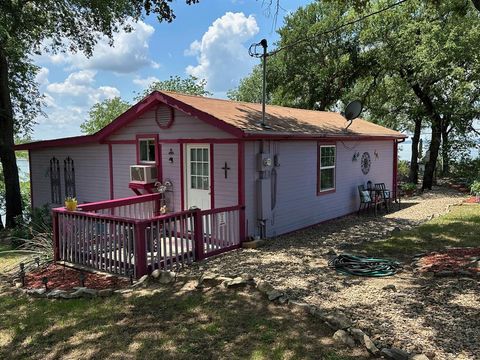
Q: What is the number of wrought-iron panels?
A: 2